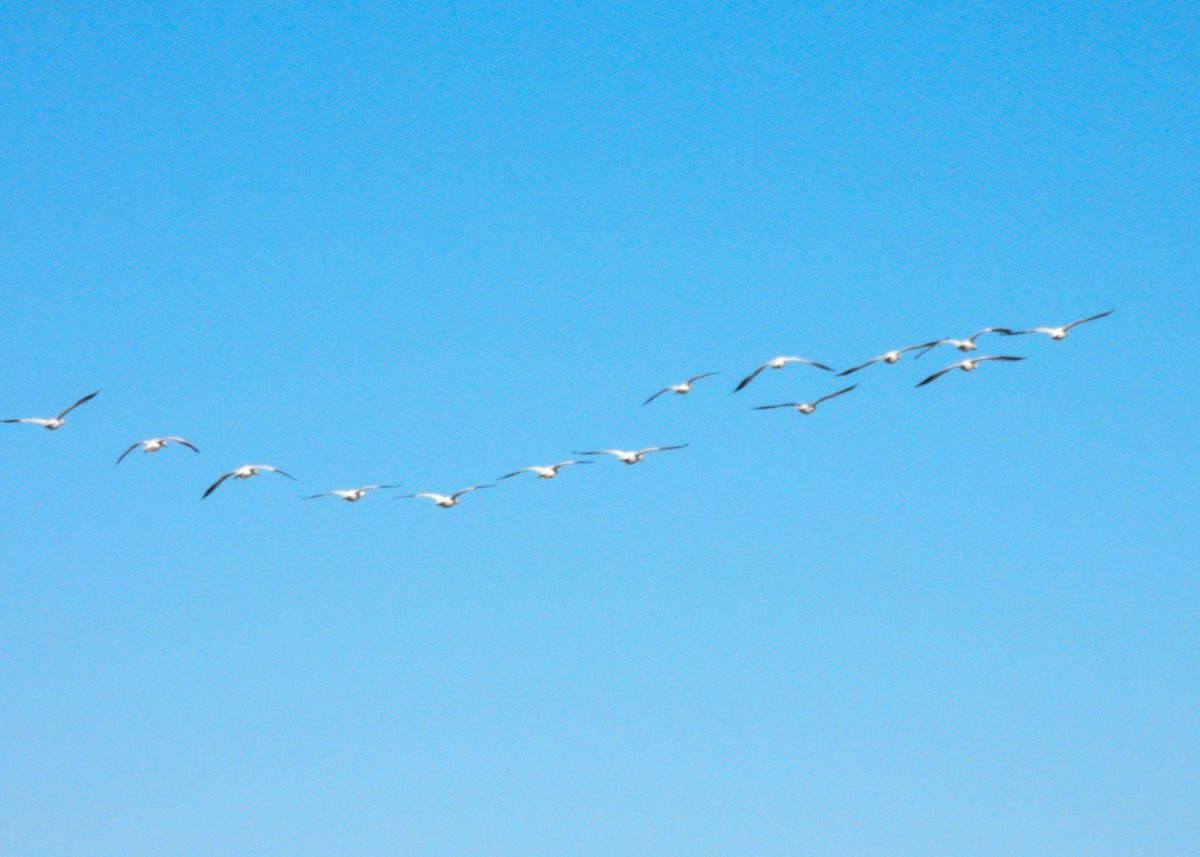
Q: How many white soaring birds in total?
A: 14